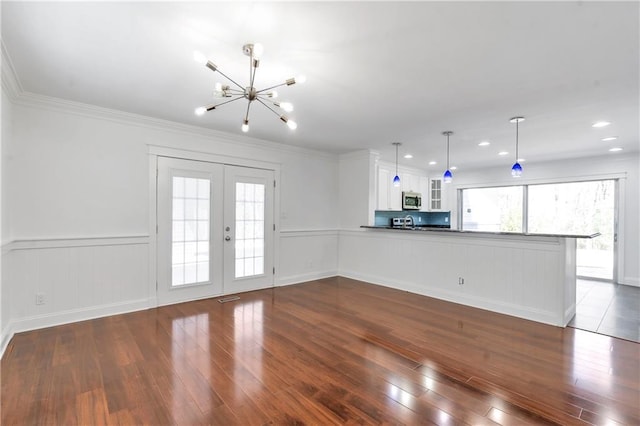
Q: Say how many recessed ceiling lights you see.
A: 9